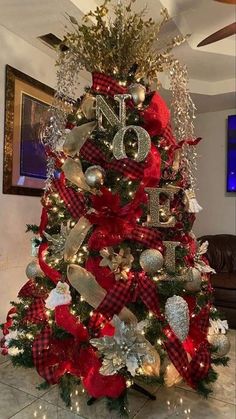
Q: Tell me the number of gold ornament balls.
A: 6